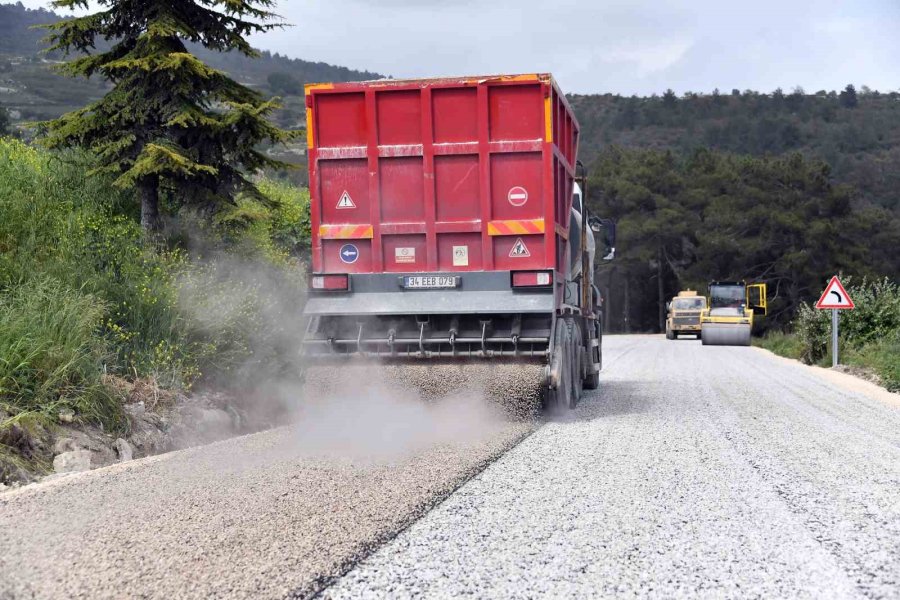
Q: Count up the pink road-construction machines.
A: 0